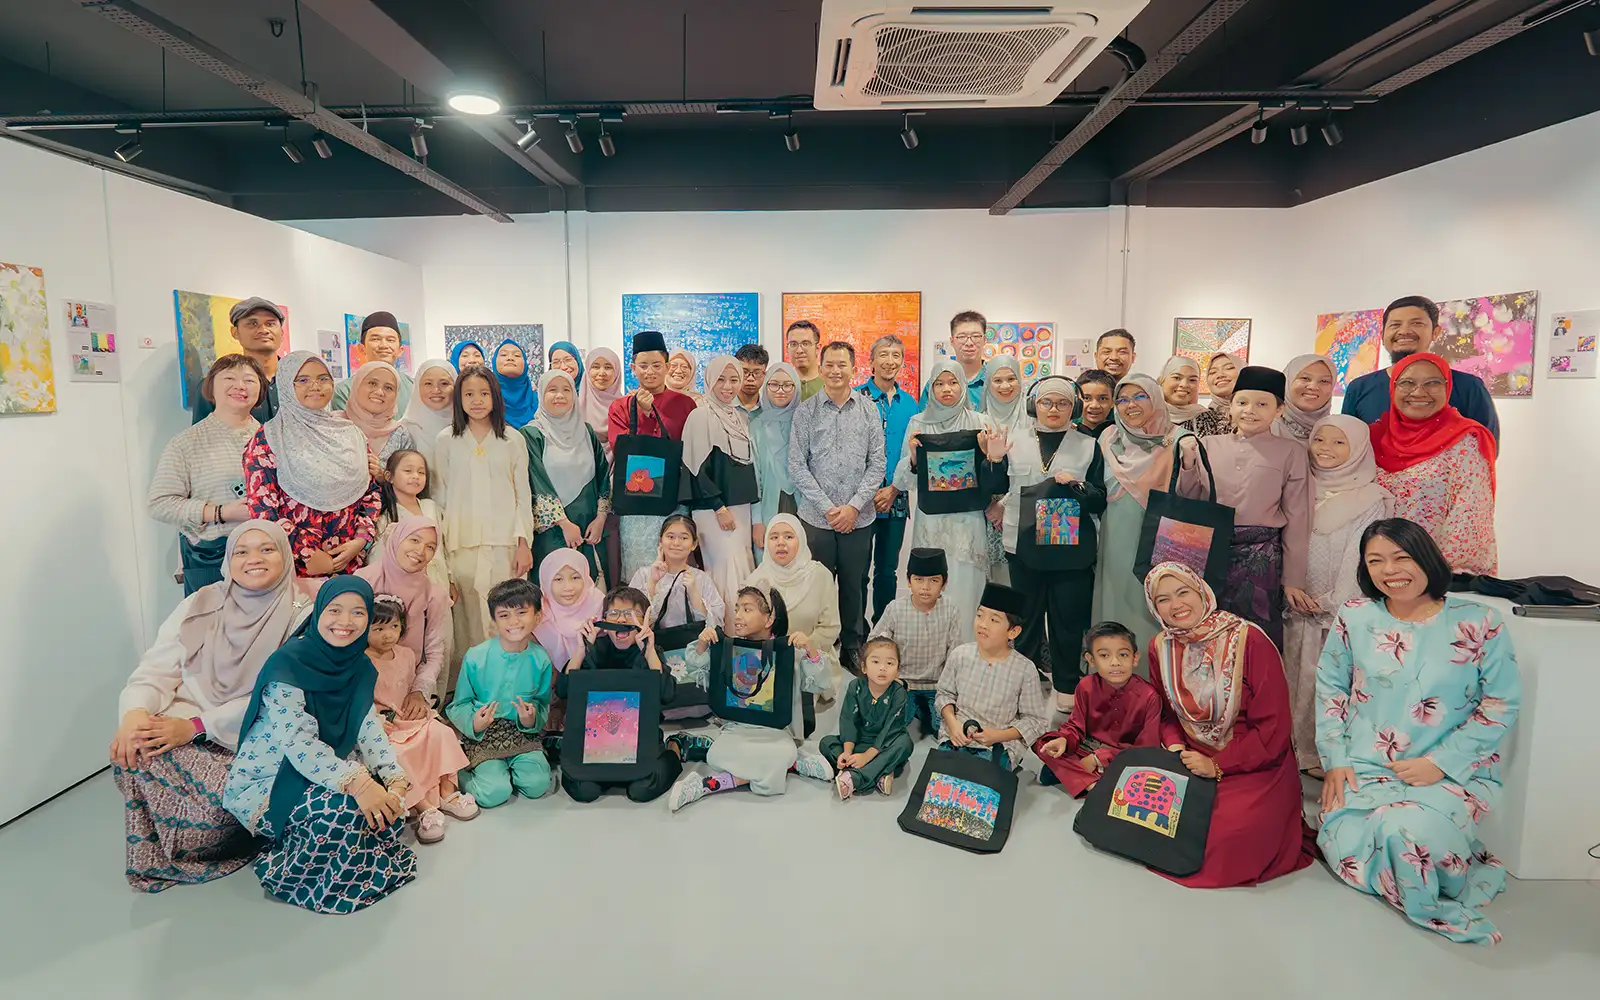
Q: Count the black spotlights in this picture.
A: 13